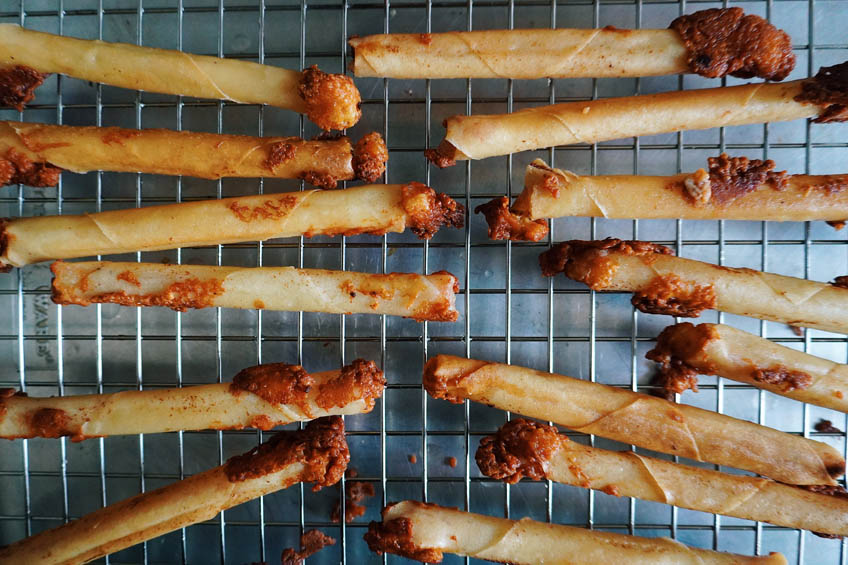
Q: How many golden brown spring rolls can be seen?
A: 14